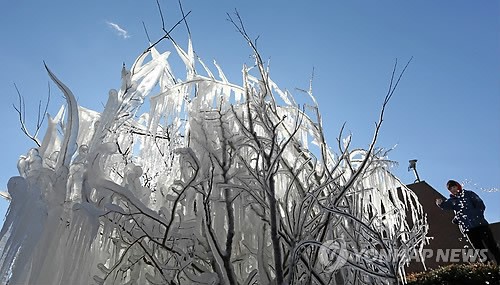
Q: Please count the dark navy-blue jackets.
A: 1